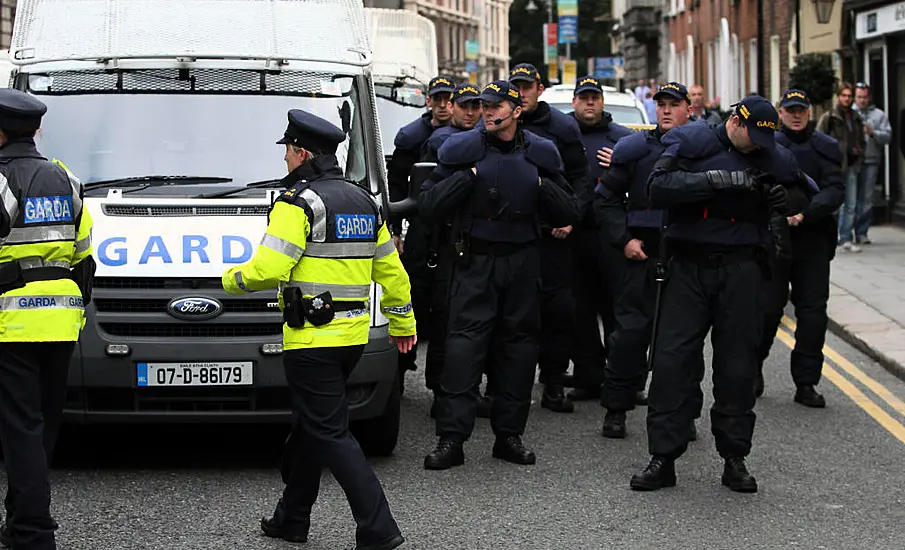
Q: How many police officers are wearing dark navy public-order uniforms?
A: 8